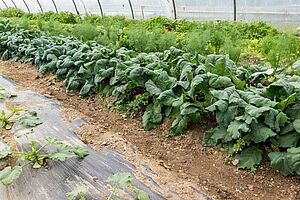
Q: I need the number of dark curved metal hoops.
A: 10